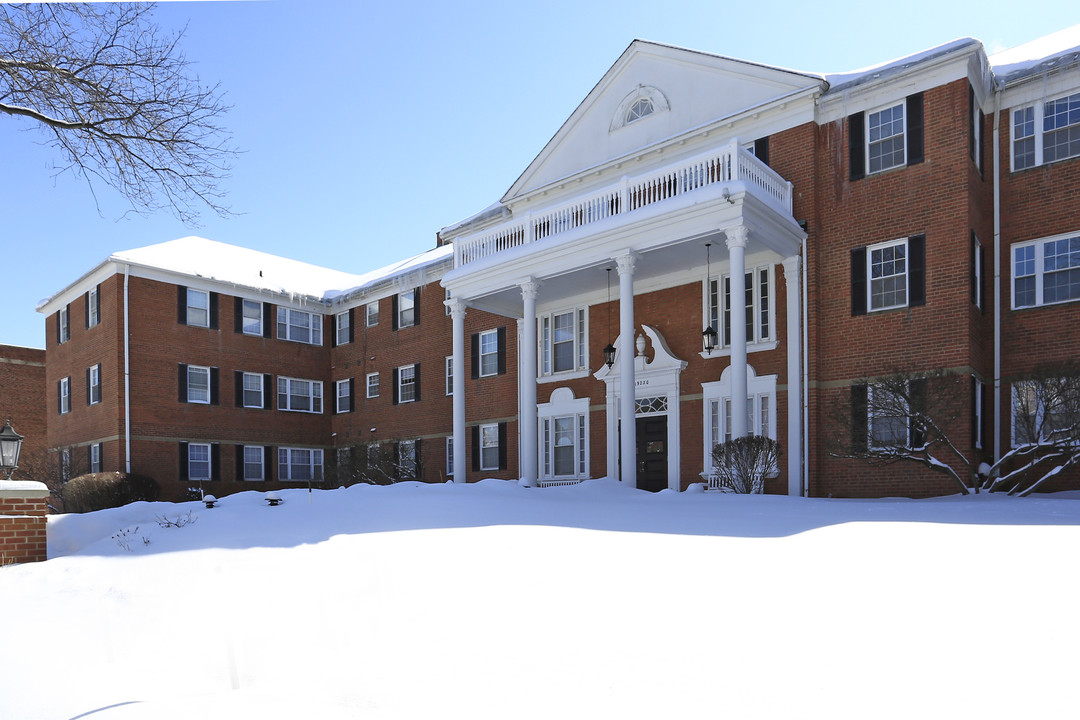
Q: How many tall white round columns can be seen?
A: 4